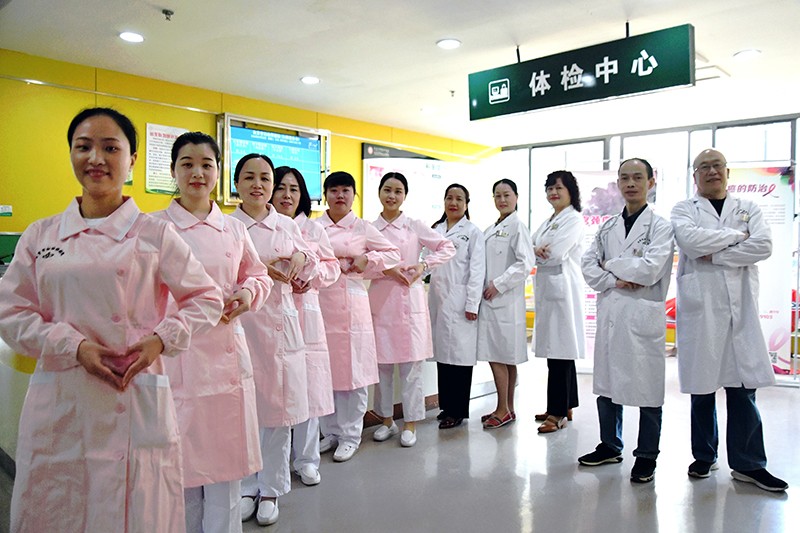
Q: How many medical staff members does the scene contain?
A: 11